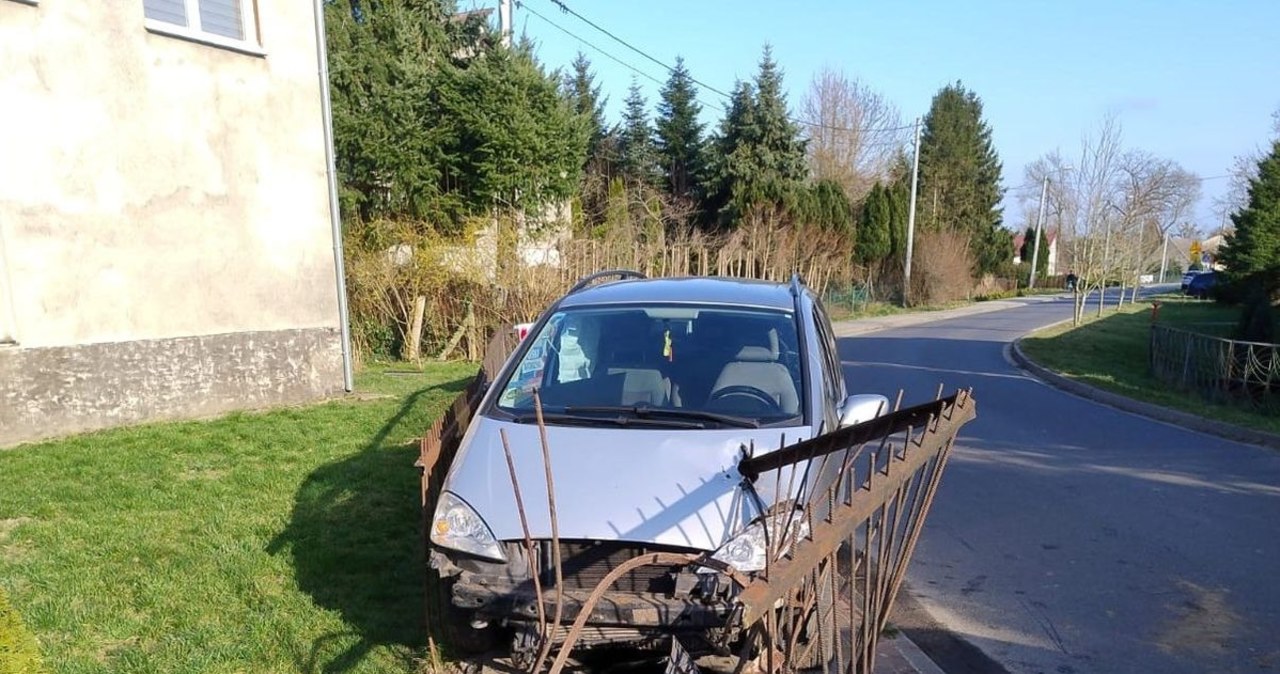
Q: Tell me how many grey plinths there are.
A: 1